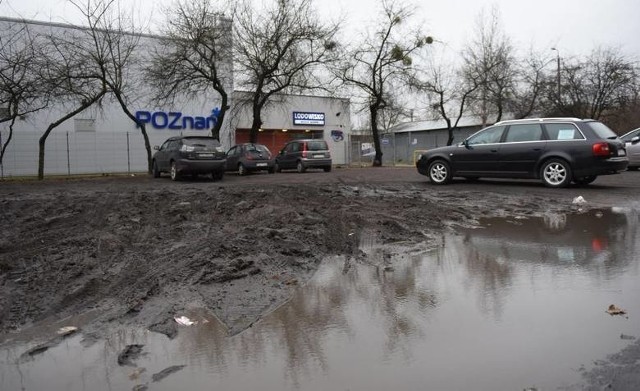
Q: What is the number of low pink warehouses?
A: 0